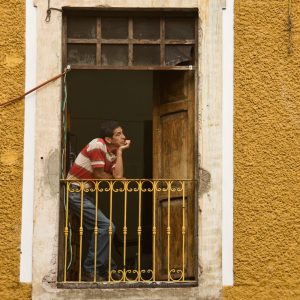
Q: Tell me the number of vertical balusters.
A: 9